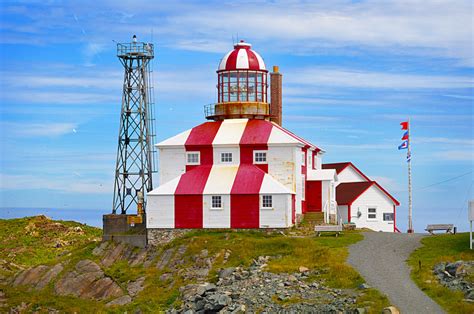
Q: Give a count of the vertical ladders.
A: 1